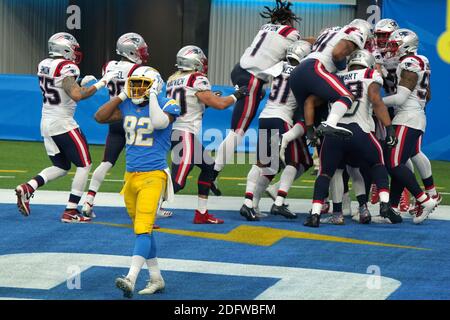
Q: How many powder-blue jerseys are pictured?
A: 1